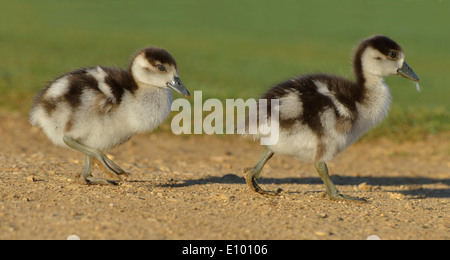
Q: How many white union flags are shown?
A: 0